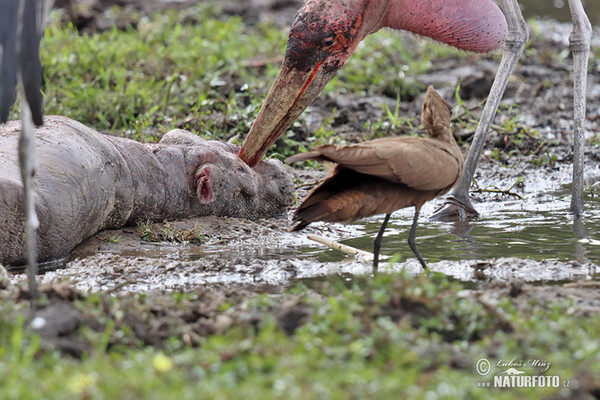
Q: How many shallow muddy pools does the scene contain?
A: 1